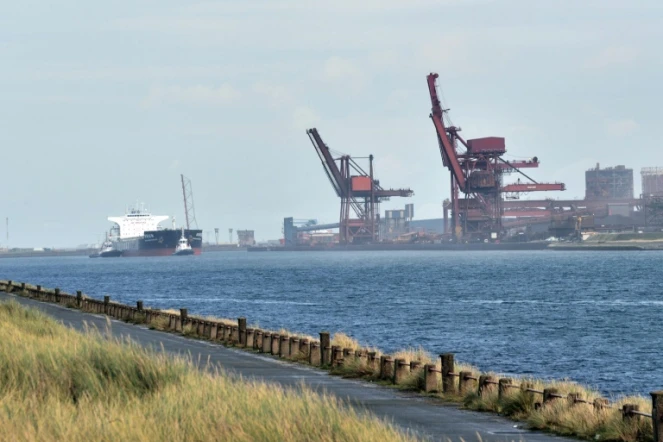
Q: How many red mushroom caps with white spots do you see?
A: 0